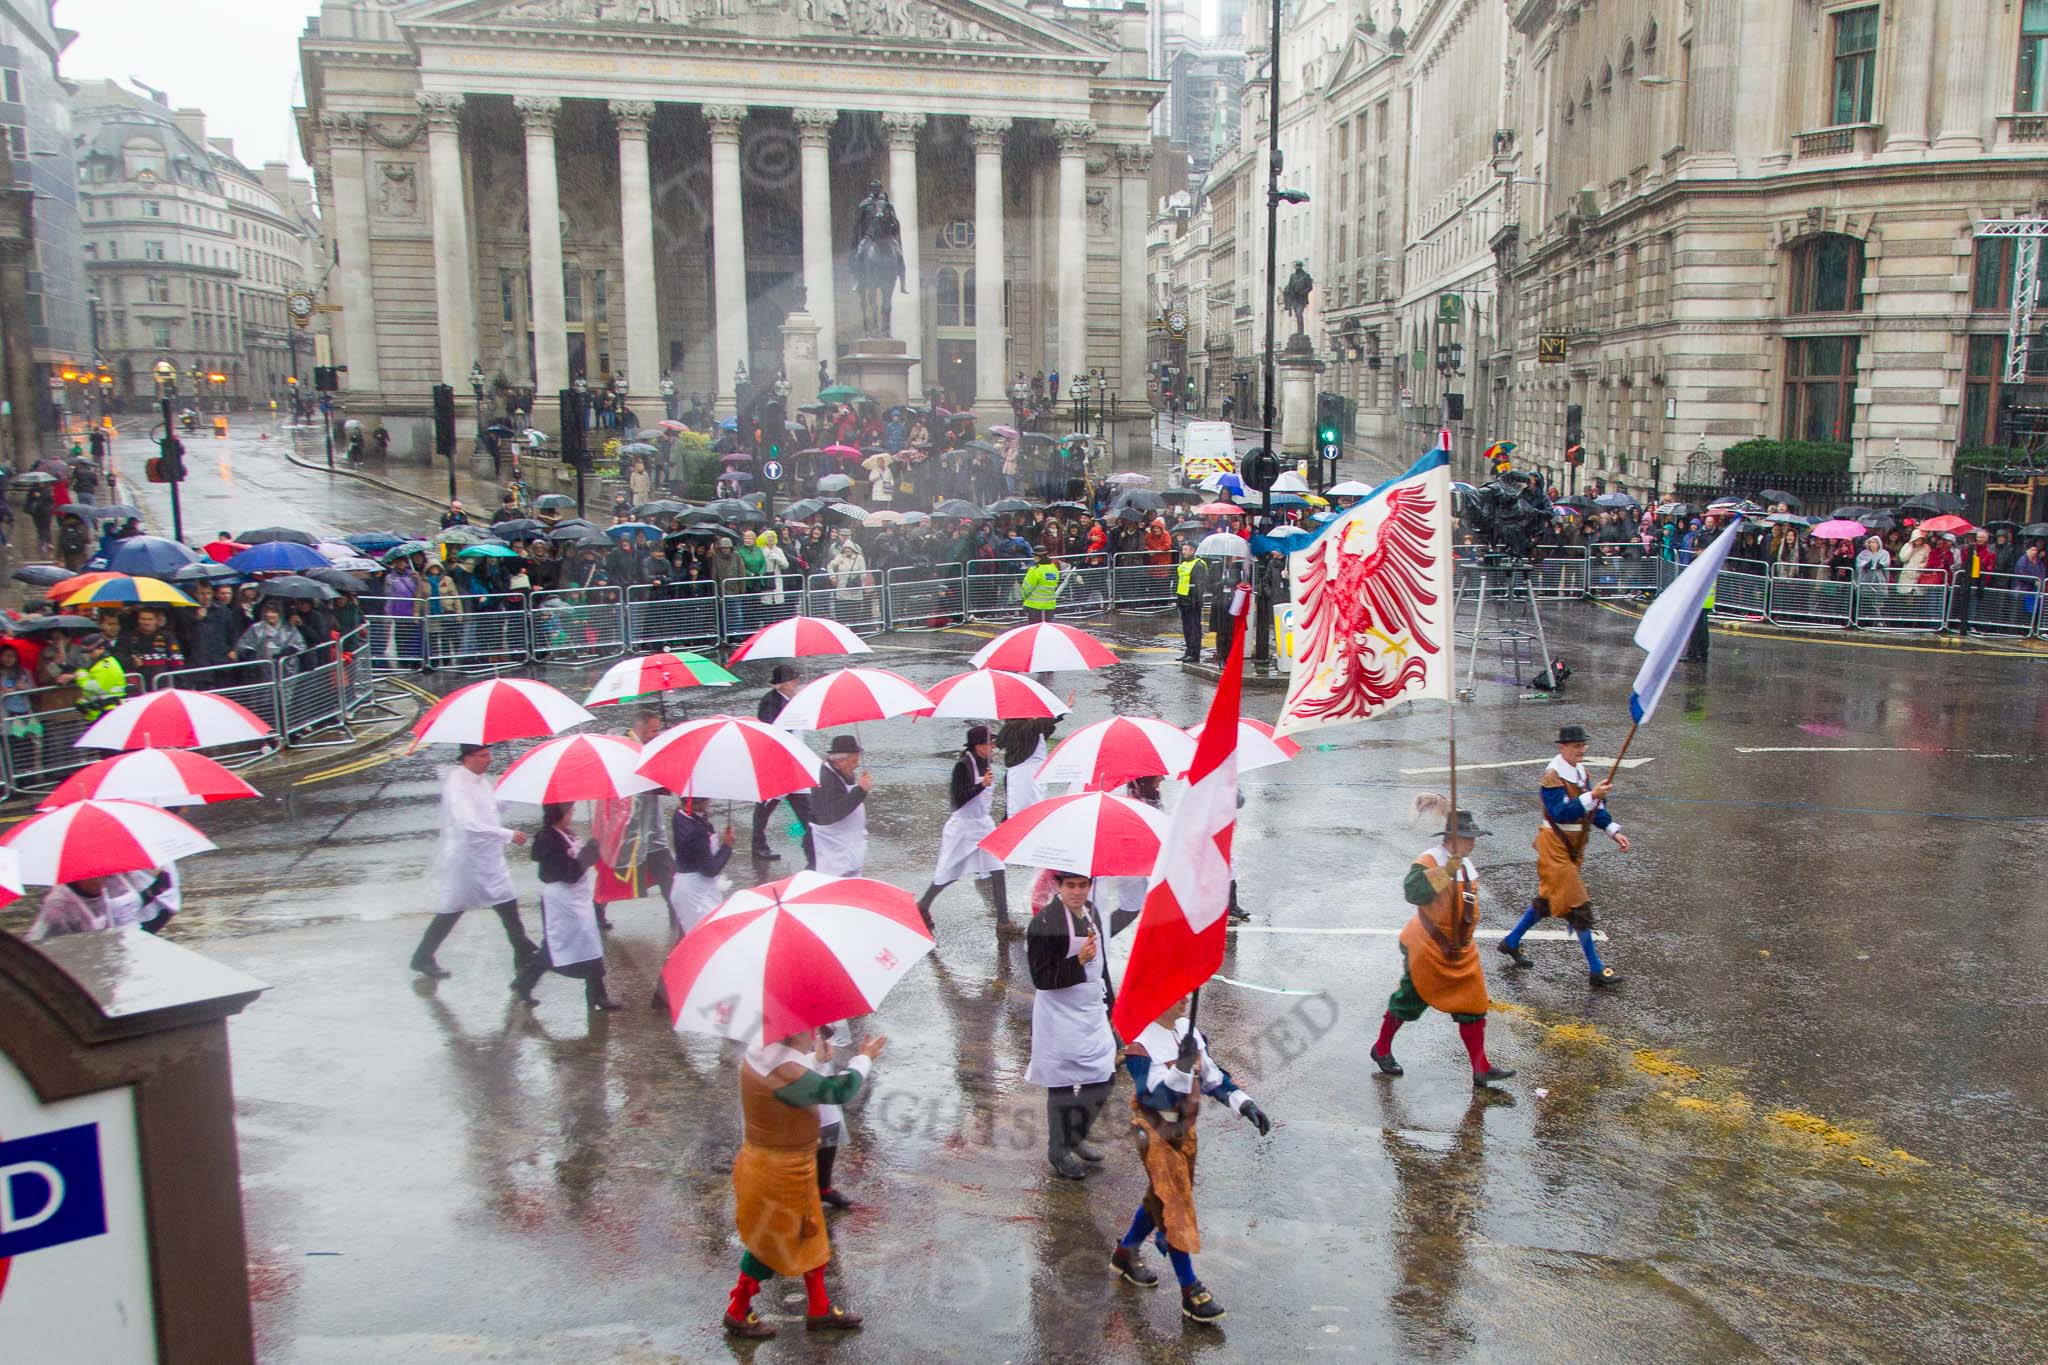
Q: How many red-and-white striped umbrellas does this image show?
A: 15